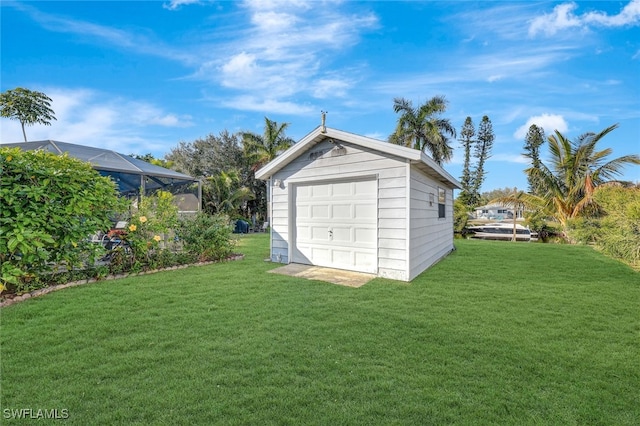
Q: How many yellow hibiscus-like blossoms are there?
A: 3